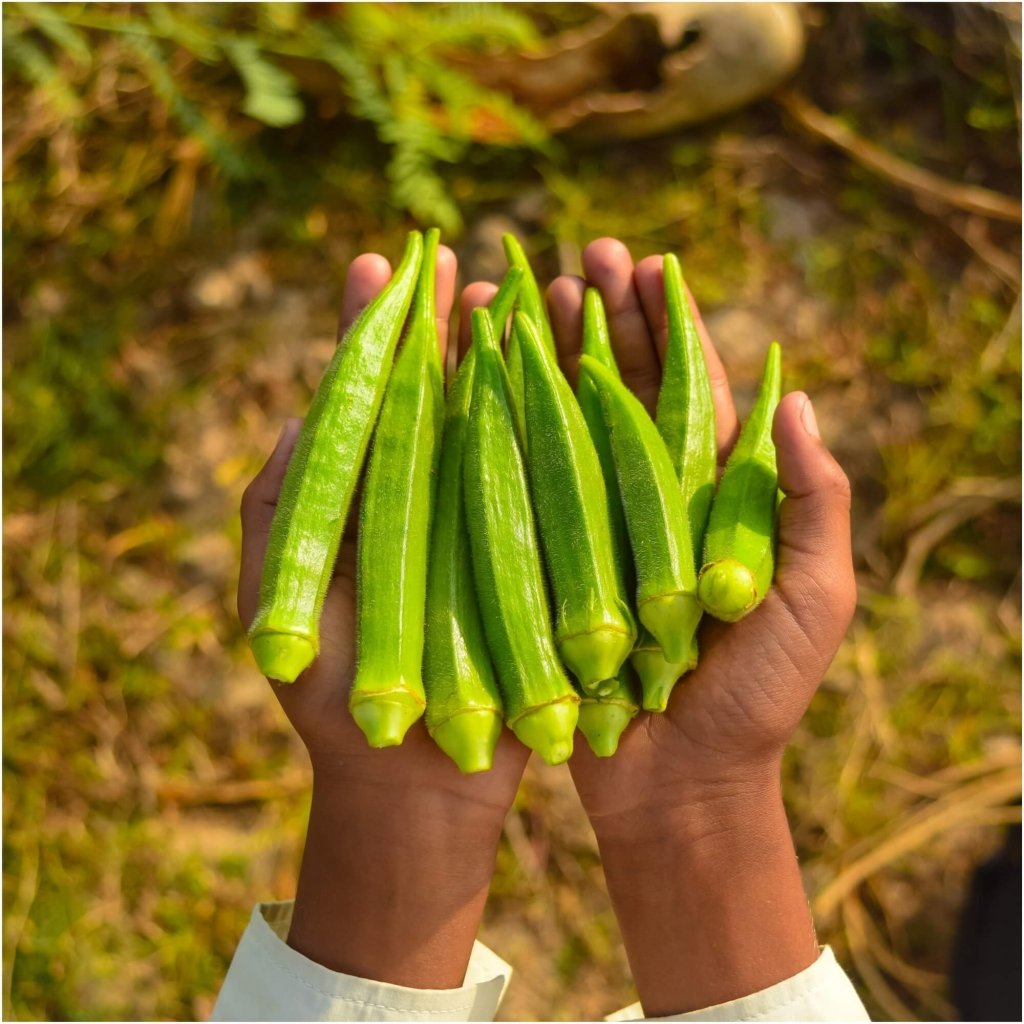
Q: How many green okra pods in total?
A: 10